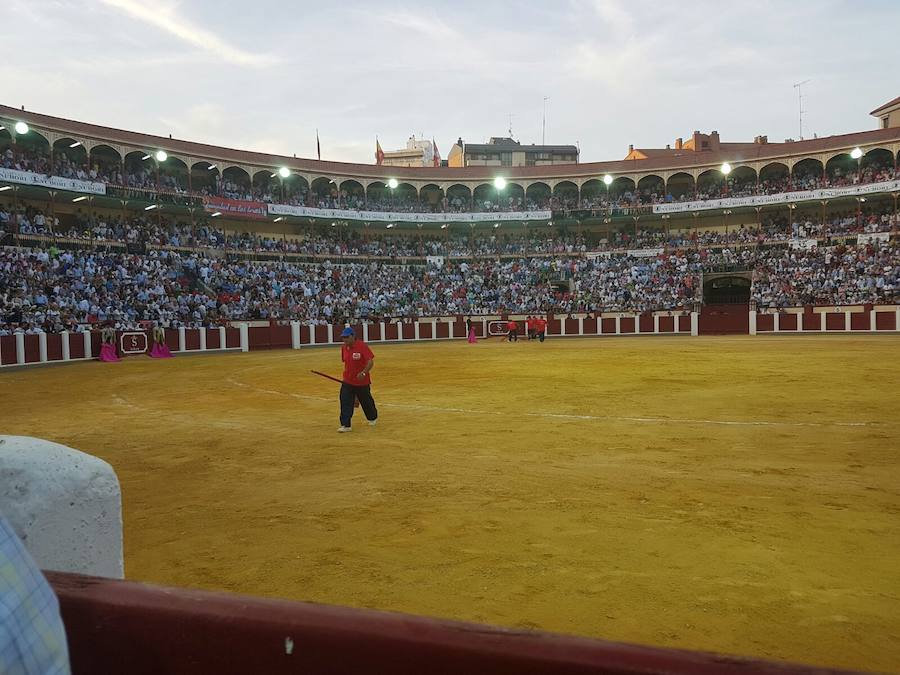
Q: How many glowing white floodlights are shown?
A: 8